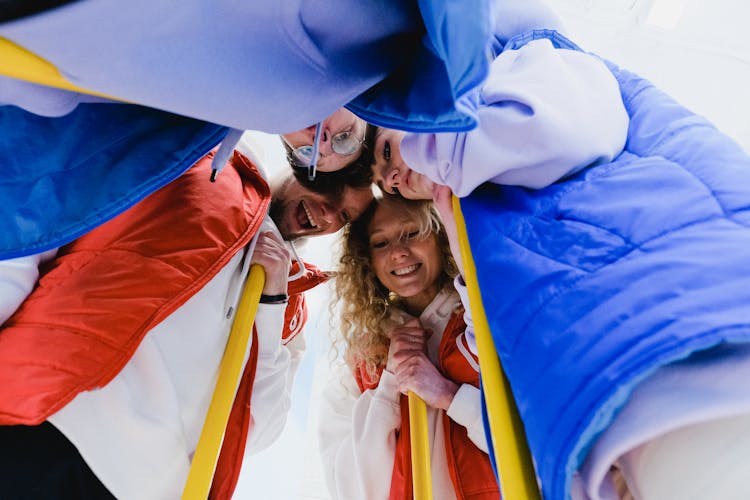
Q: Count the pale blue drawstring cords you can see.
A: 2